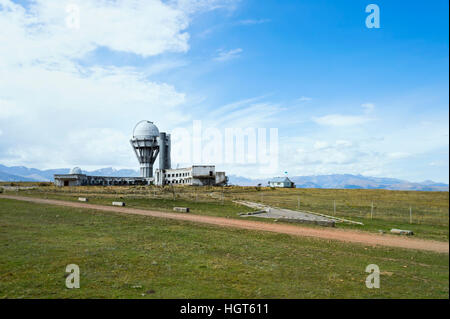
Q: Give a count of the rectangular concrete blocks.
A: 4